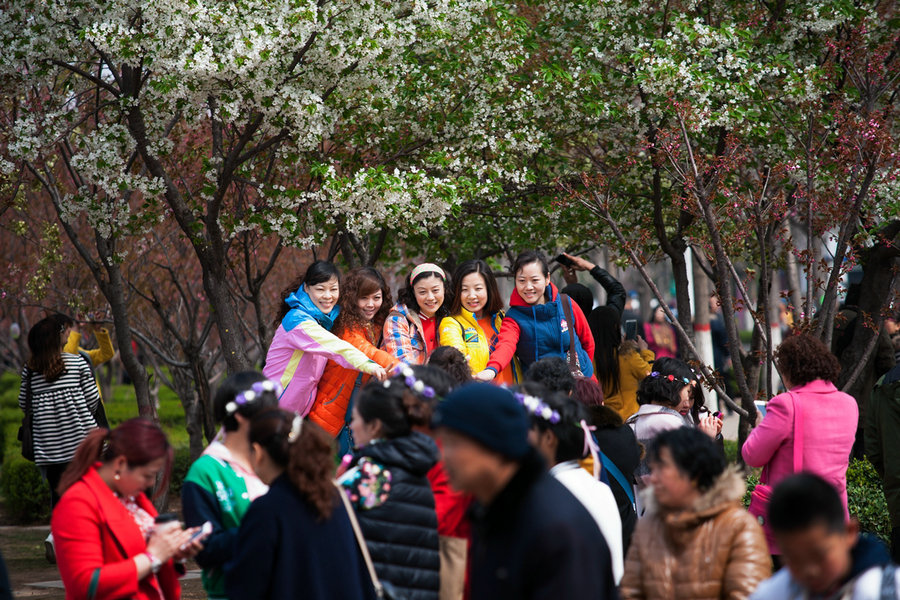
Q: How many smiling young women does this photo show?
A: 5